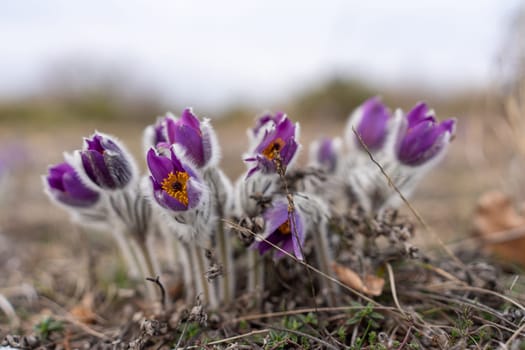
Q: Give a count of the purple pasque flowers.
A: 11